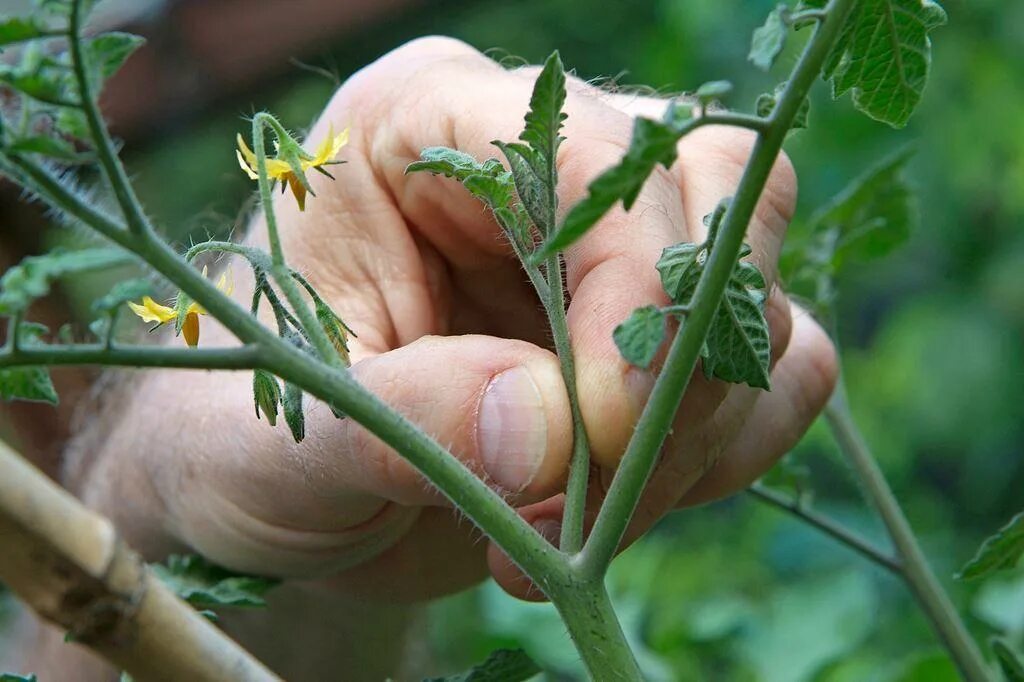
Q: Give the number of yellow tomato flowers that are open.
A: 2